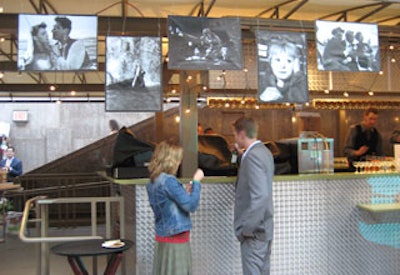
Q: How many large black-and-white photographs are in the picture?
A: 5